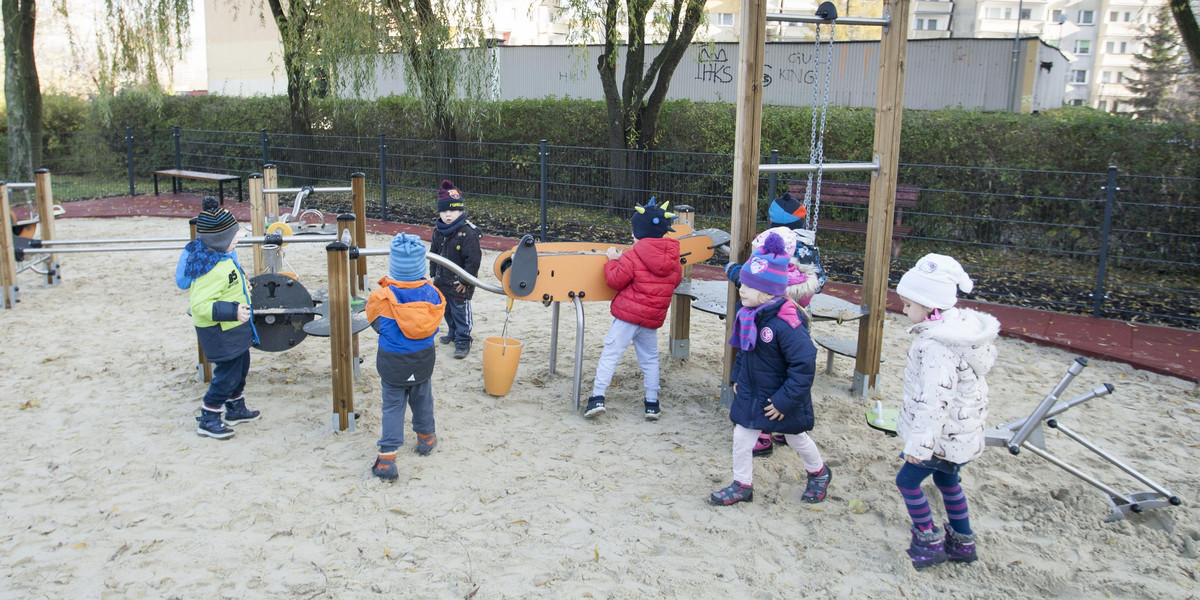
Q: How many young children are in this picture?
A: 8